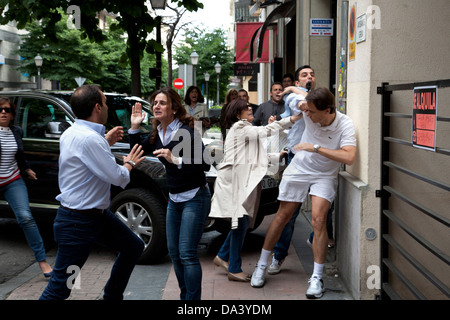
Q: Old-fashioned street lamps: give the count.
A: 5